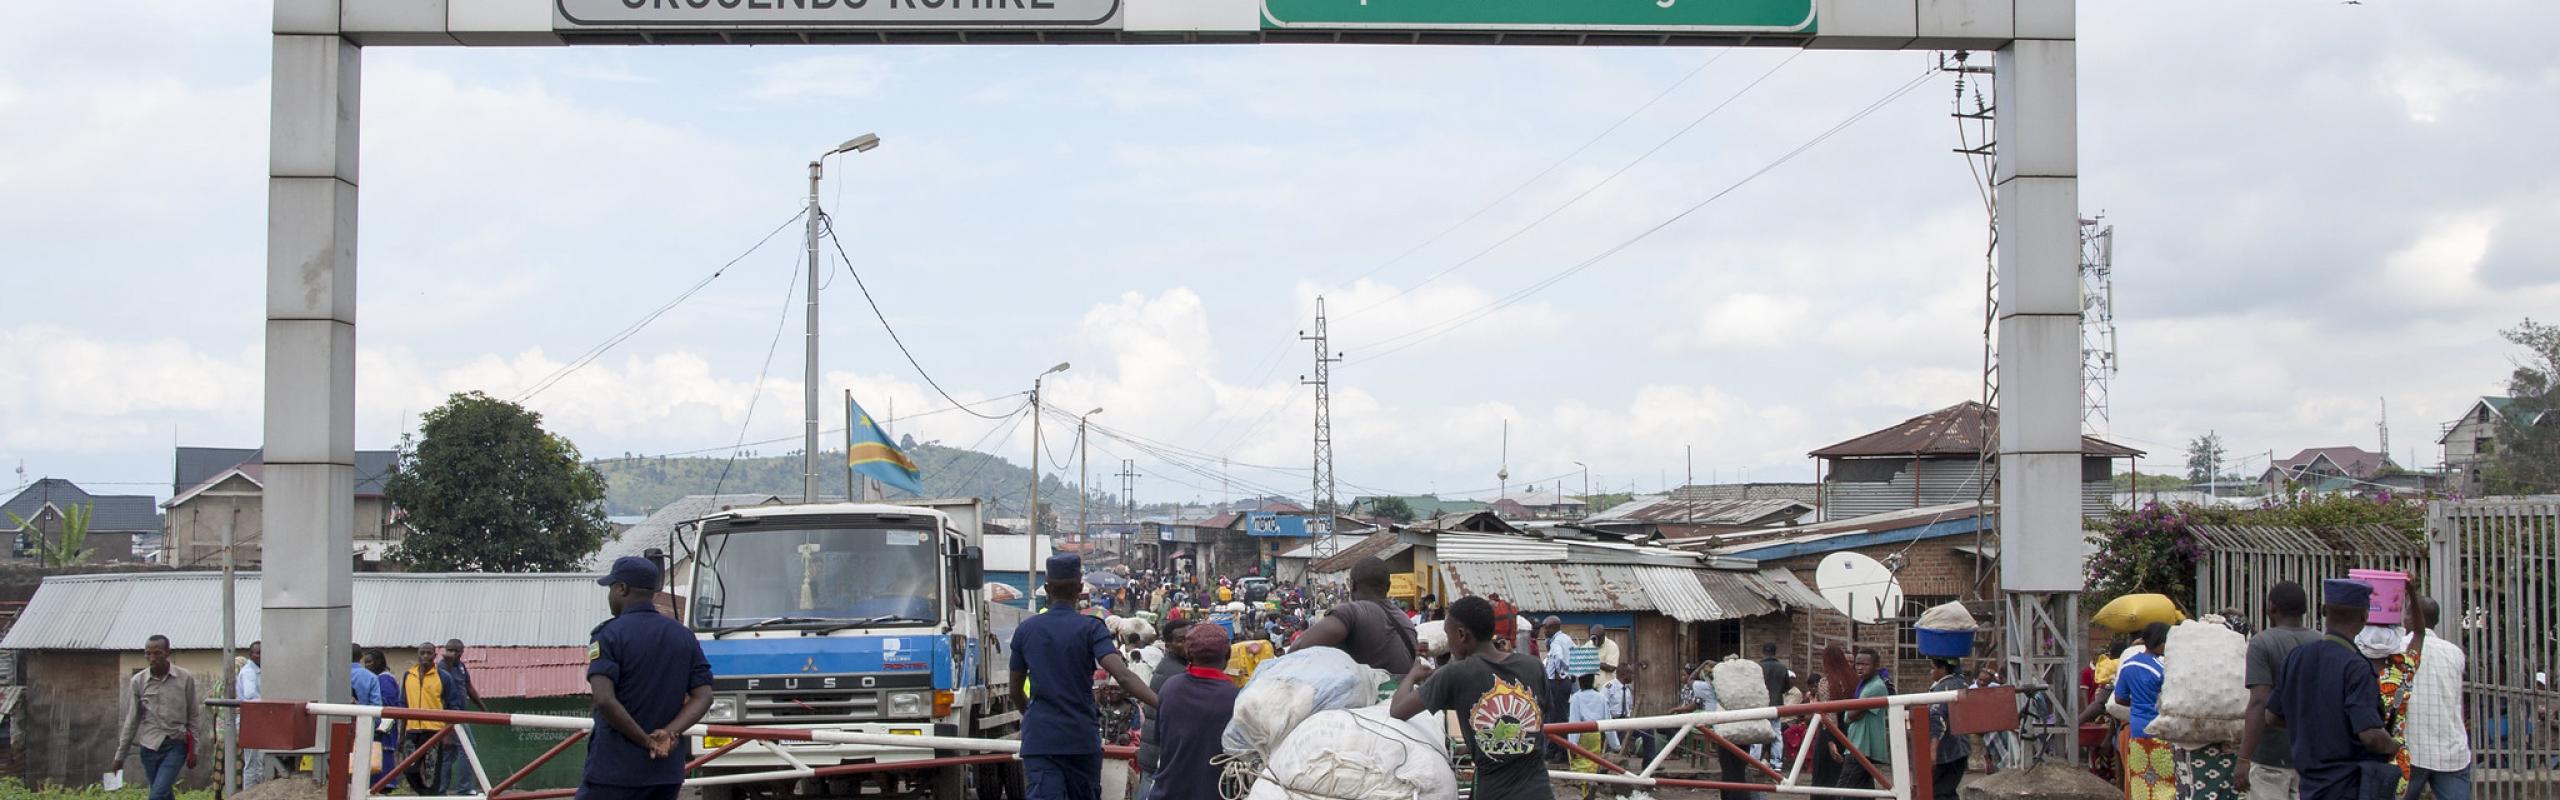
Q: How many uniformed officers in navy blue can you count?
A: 3